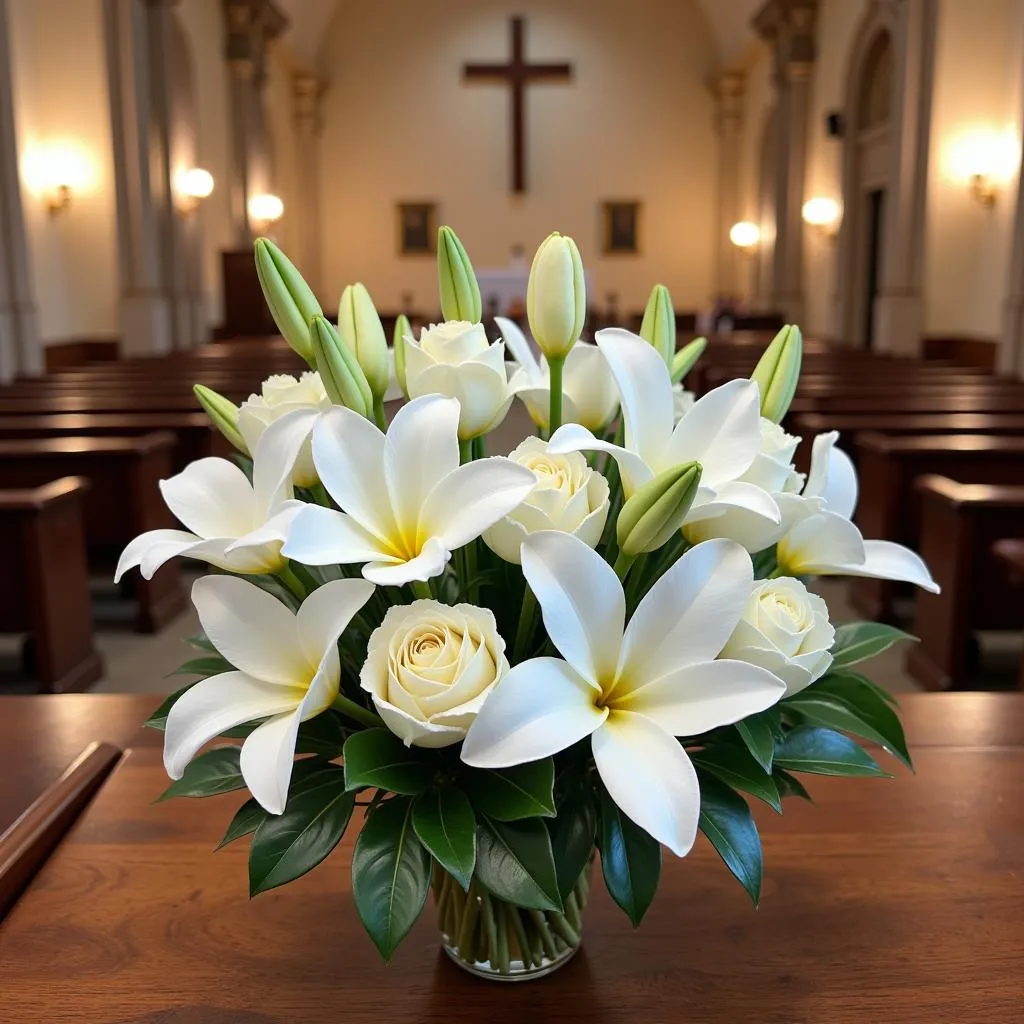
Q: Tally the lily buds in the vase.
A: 11